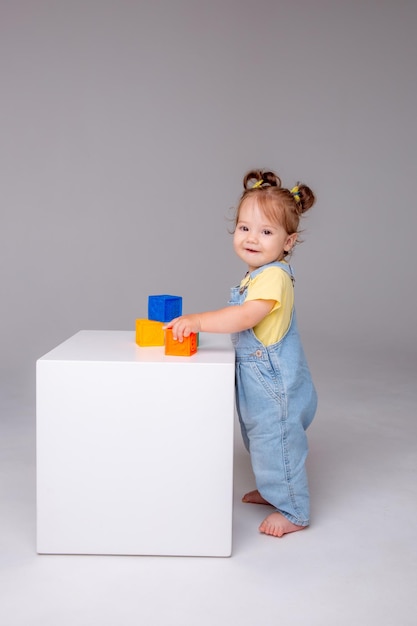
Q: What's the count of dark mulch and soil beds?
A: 0